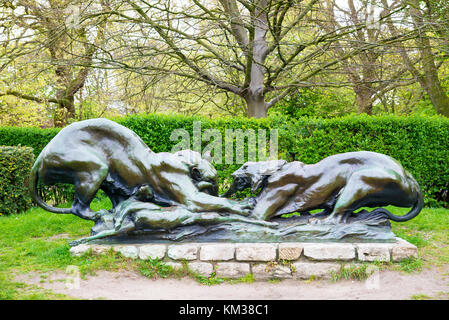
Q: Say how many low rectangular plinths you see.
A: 1